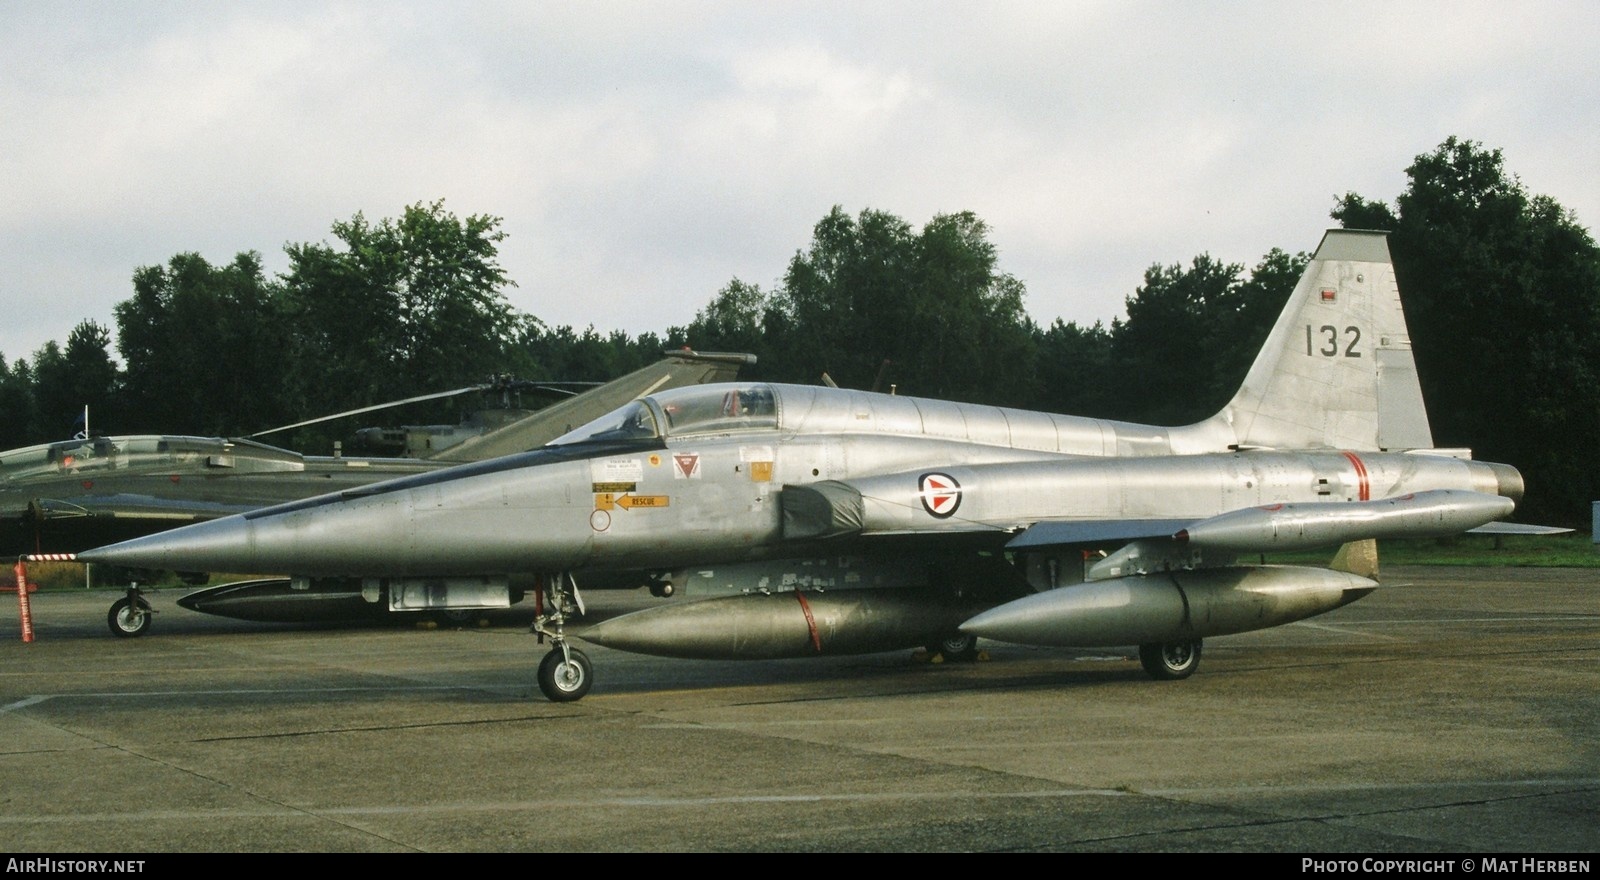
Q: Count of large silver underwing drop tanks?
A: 2